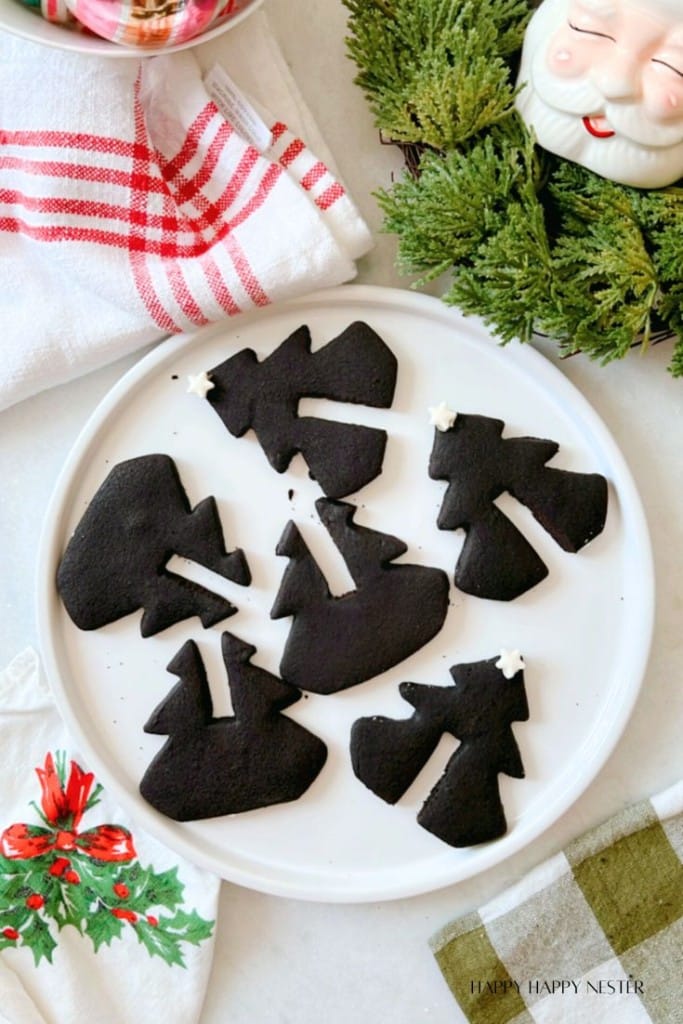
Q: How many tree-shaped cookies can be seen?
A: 6